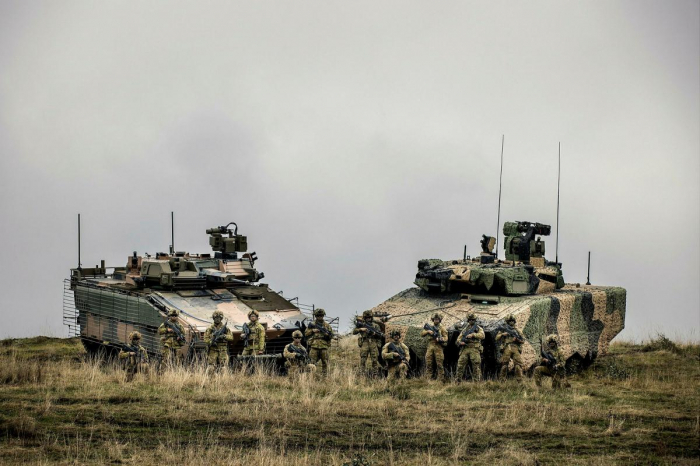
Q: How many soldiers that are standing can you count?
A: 8